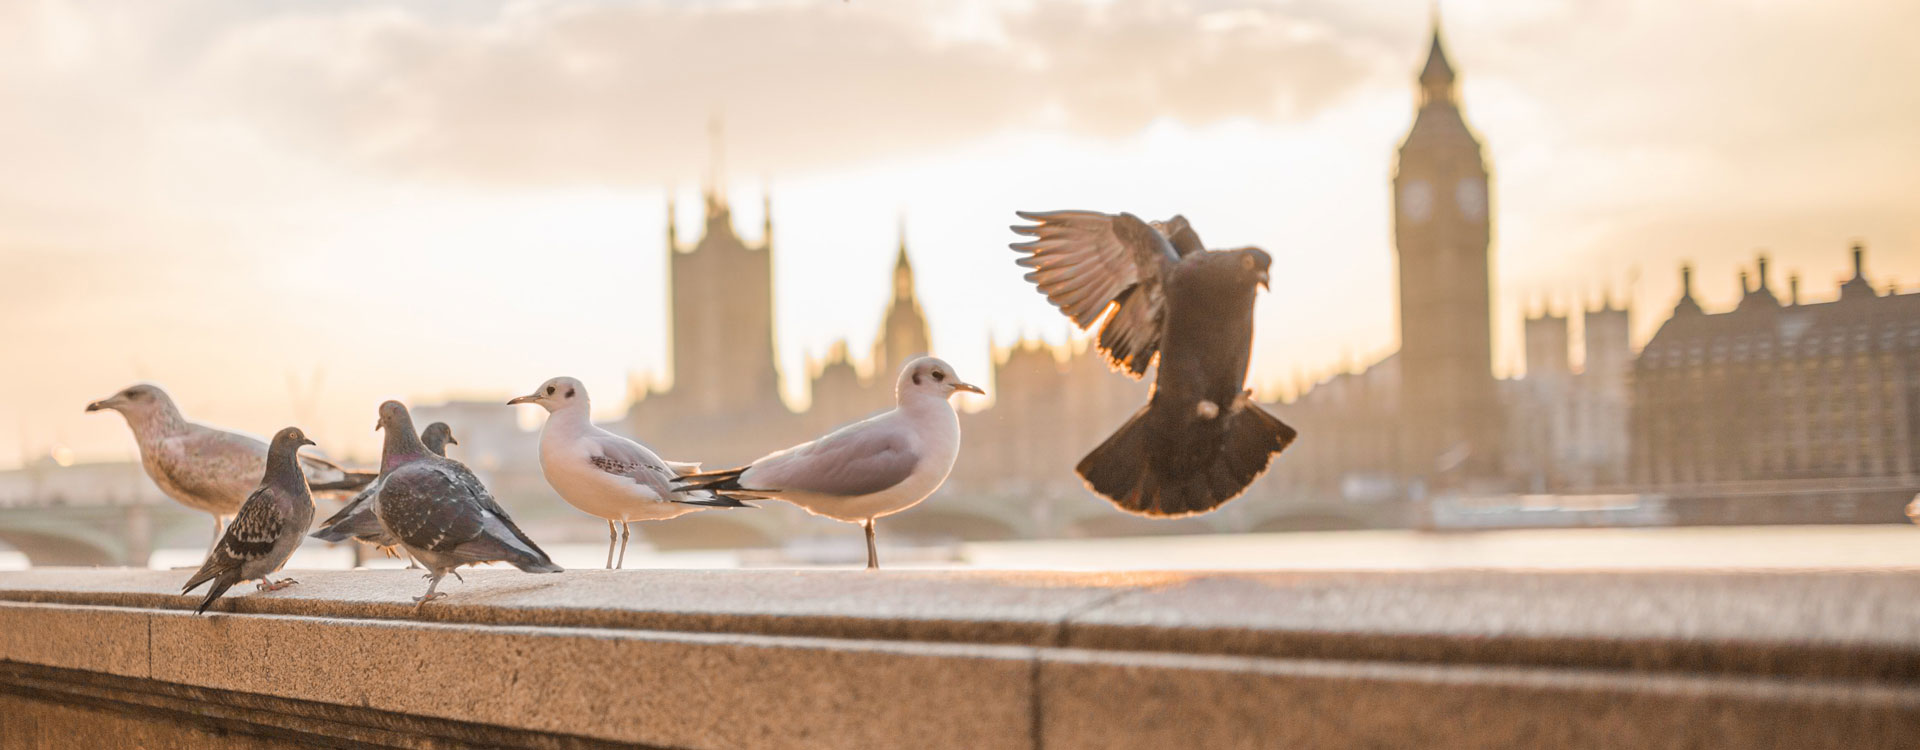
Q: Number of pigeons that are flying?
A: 1